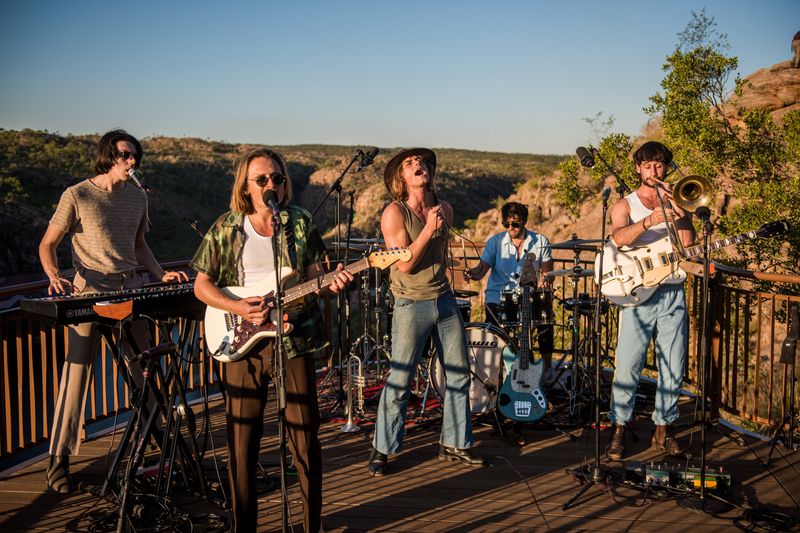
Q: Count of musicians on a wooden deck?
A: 5